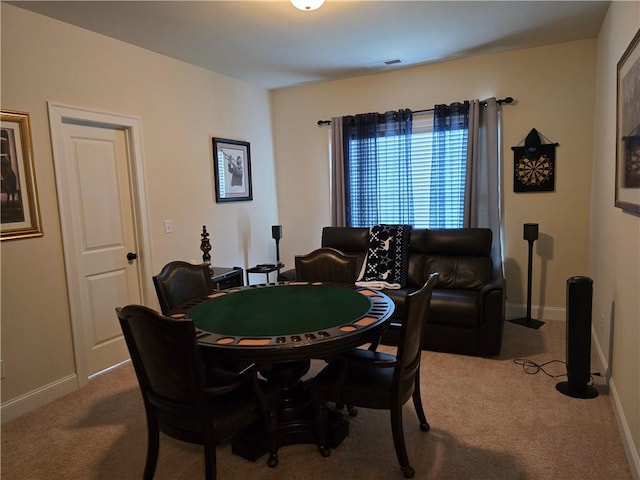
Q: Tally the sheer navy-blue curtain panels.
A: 2